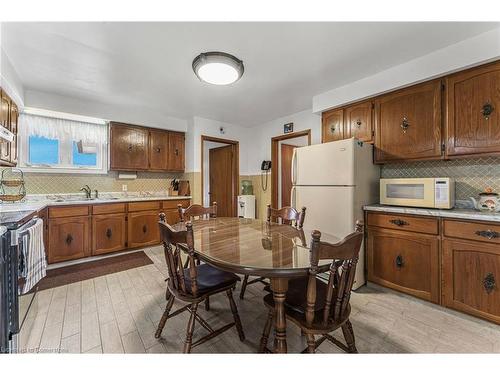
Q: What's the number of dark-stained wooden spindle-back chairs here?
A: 4